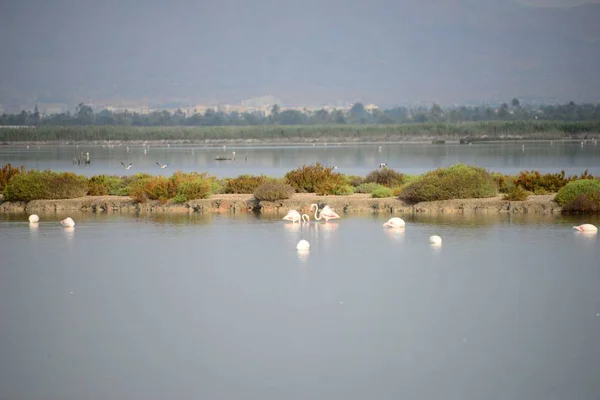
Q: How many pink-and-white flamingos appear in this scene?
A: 8